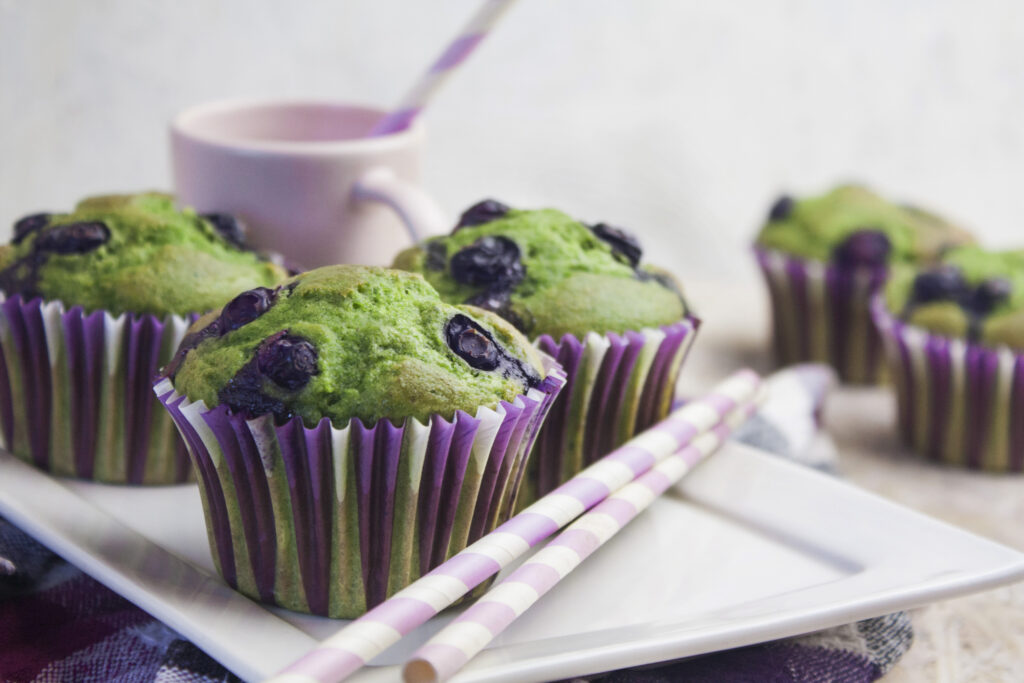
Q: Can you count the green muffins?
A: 5